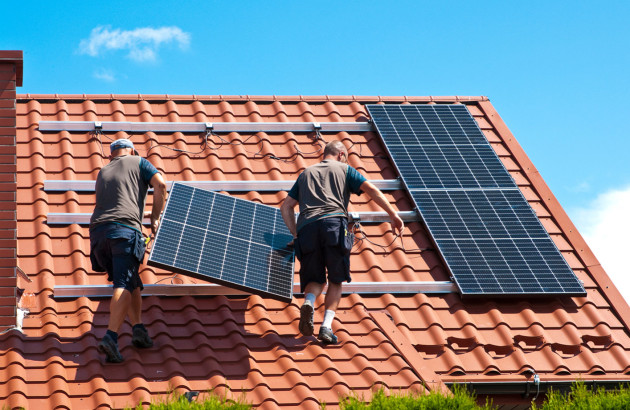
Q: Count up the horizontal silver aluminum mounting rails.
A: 4